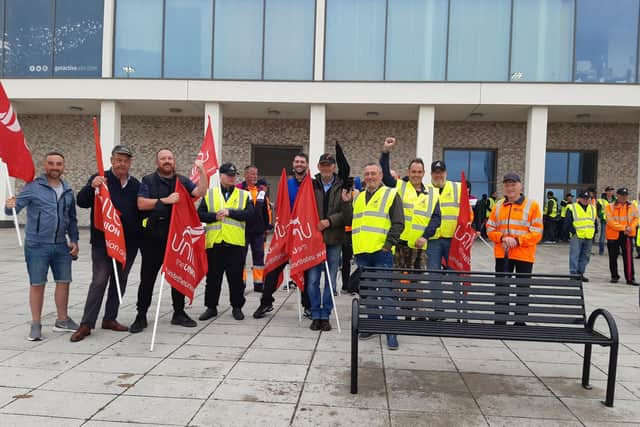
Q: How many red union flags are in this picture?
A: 7